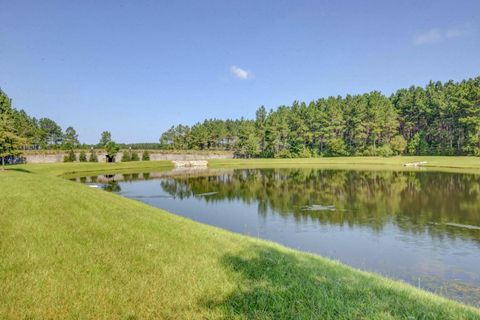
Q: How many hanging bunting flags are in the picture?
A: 0